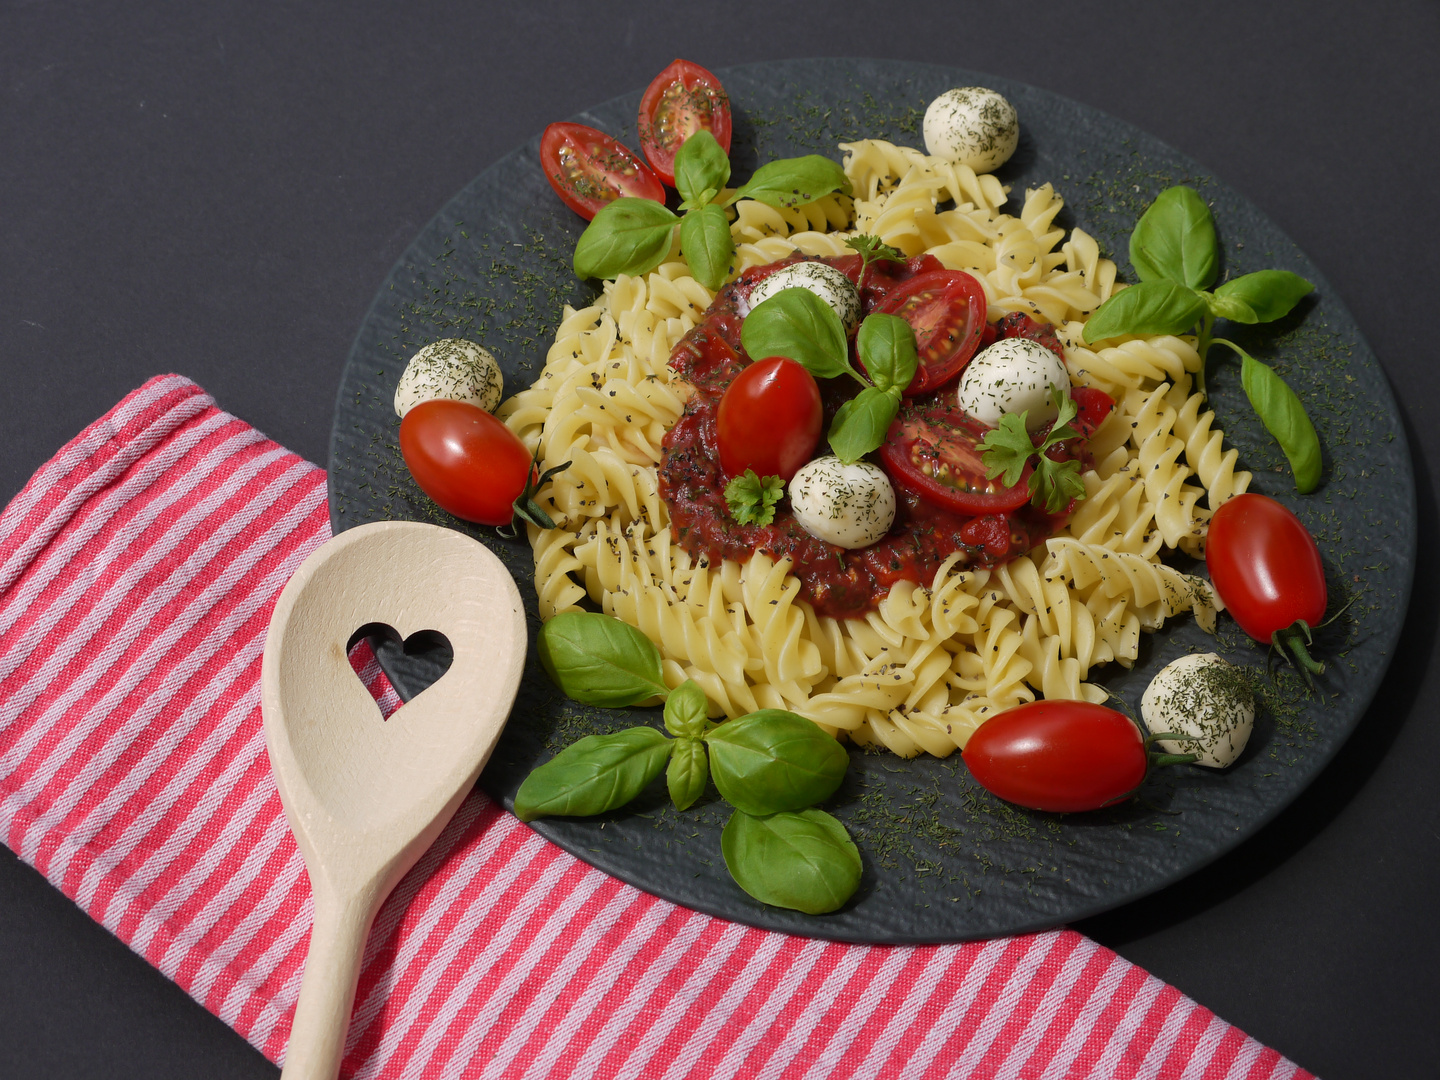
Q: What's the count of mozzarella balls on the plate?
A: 6